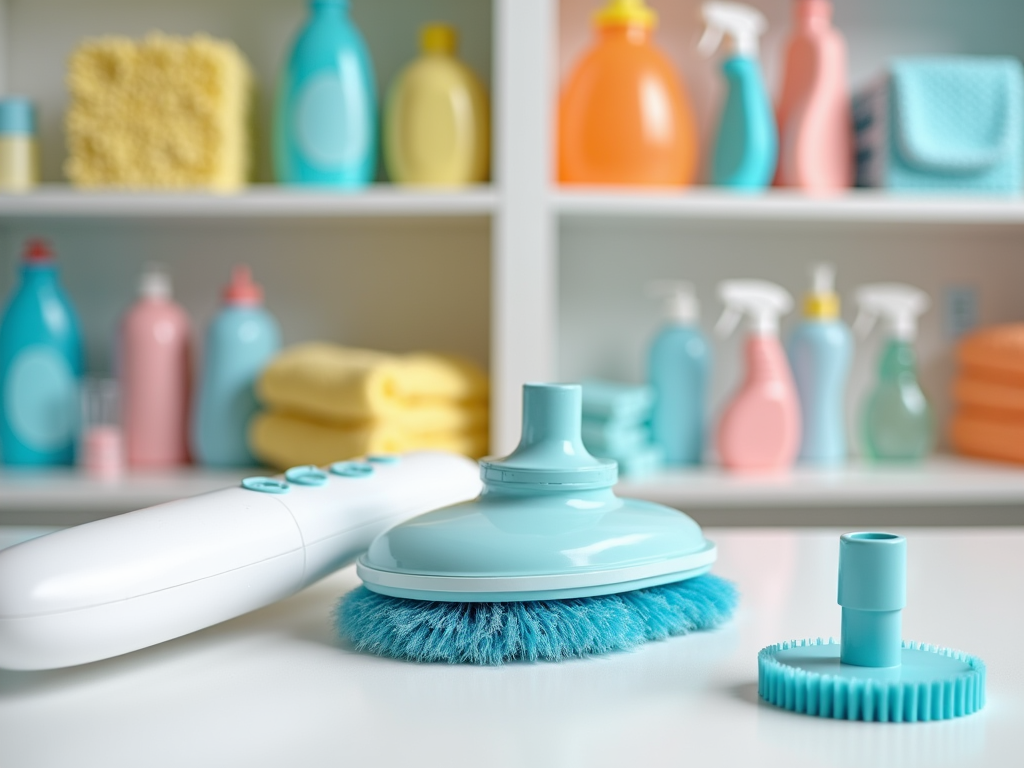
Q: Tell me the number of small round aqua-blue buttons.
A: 4